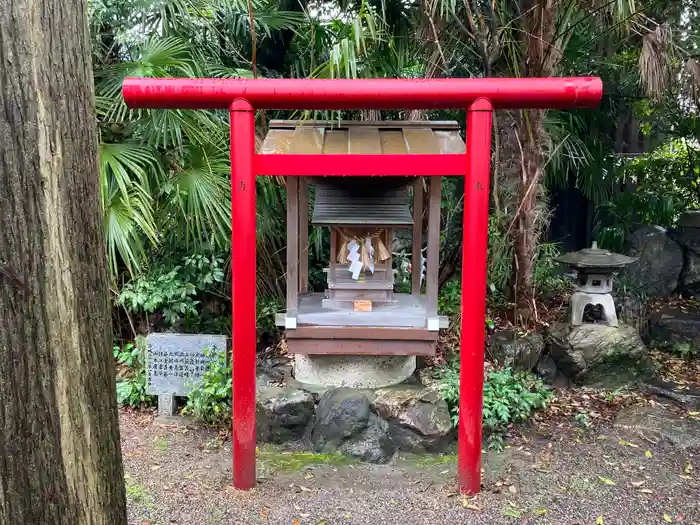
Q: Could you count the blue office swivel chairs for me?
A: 0